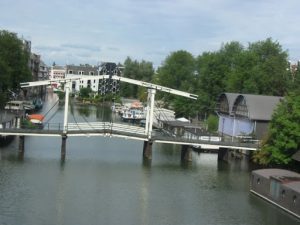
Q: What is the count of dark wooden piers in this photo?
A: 5